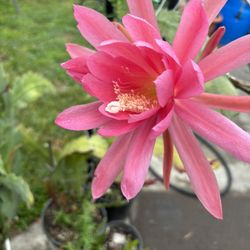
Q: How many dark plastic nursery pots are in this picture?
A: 3